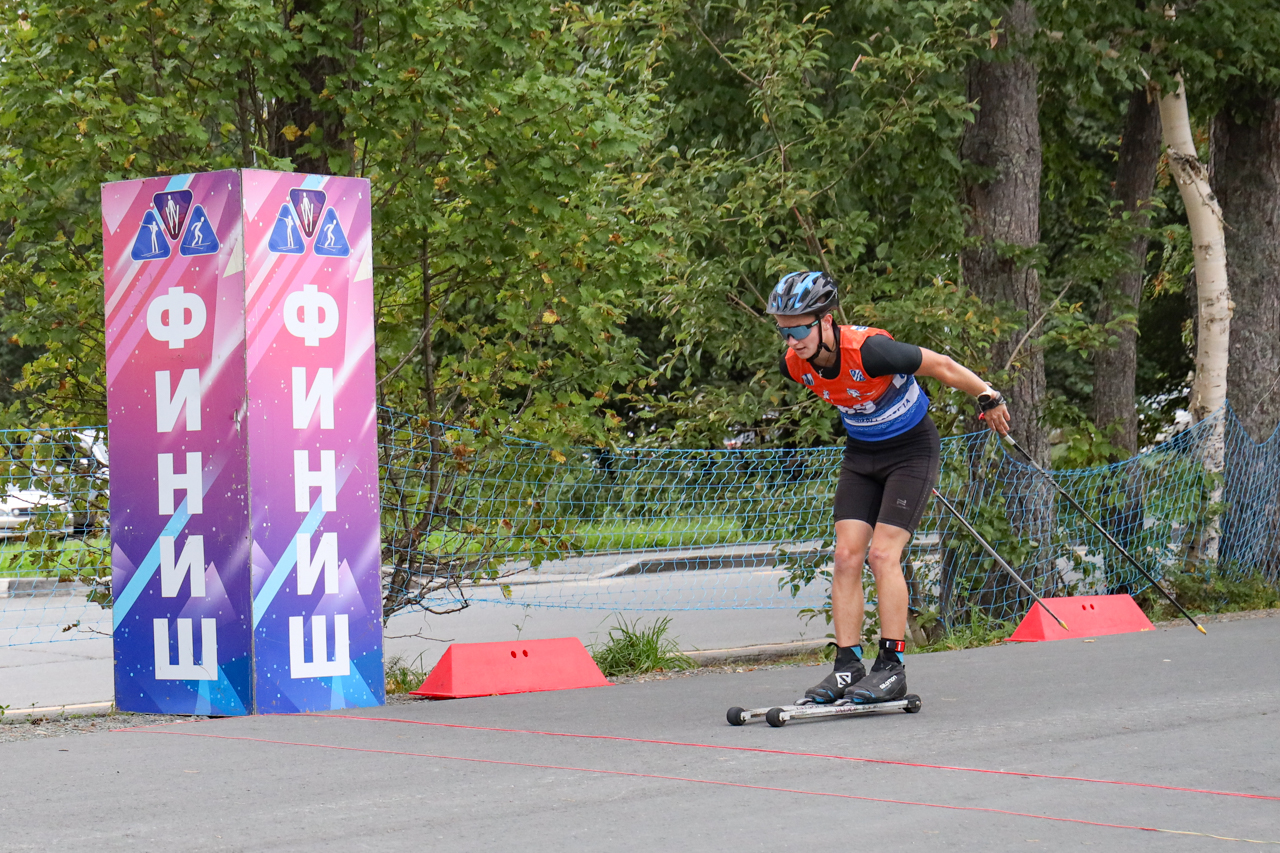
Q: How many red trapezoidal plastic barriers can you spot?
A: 2